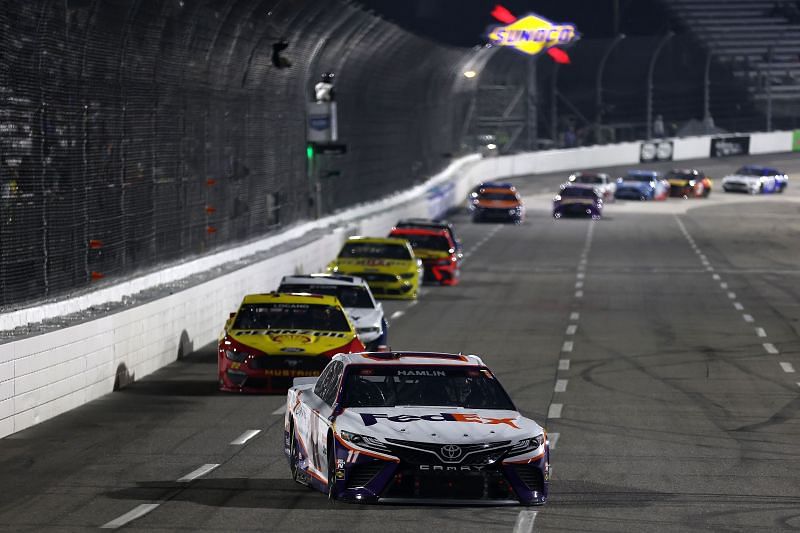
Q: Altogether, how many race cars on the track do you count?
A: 12